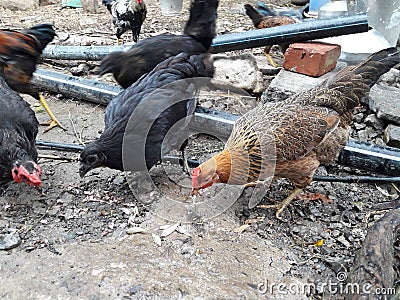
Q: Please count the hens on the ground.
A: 7